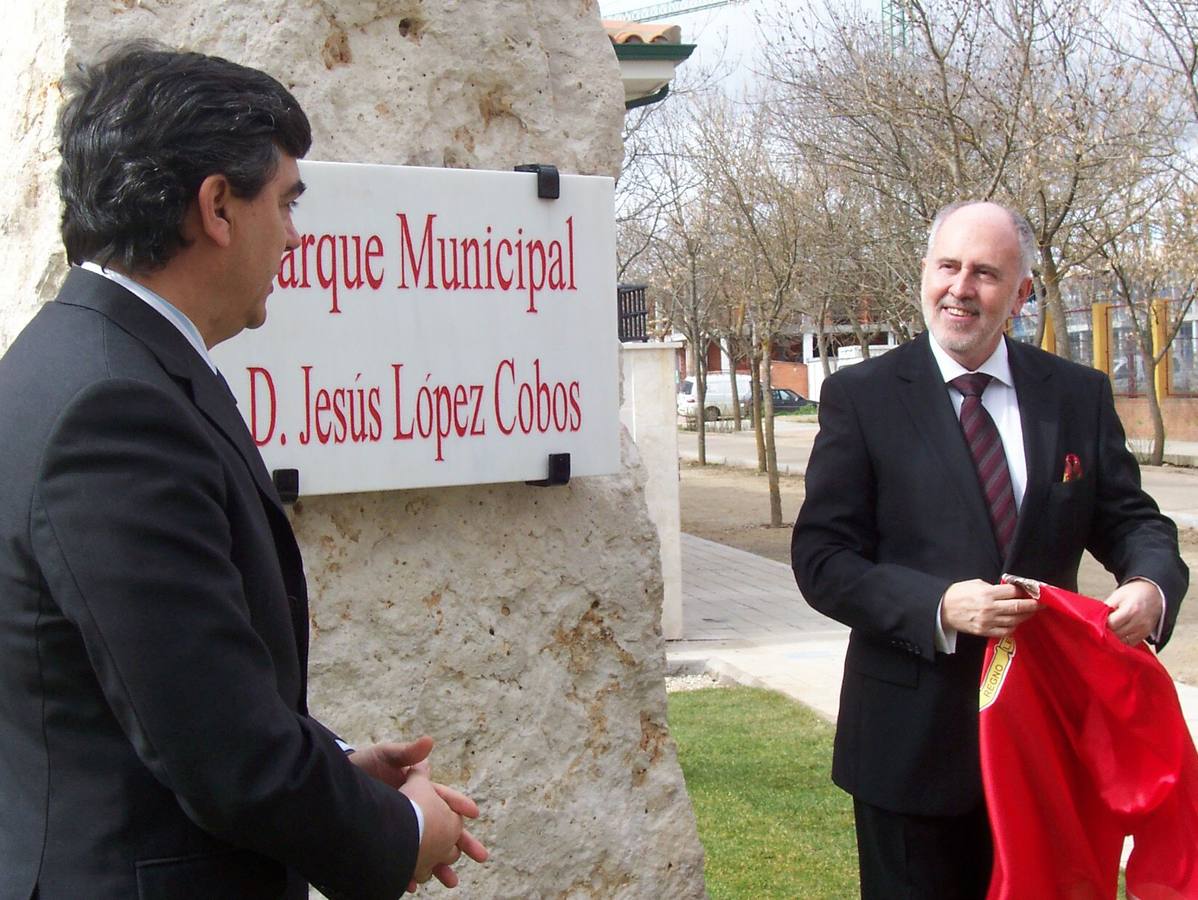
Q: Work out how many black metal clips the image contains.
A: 3